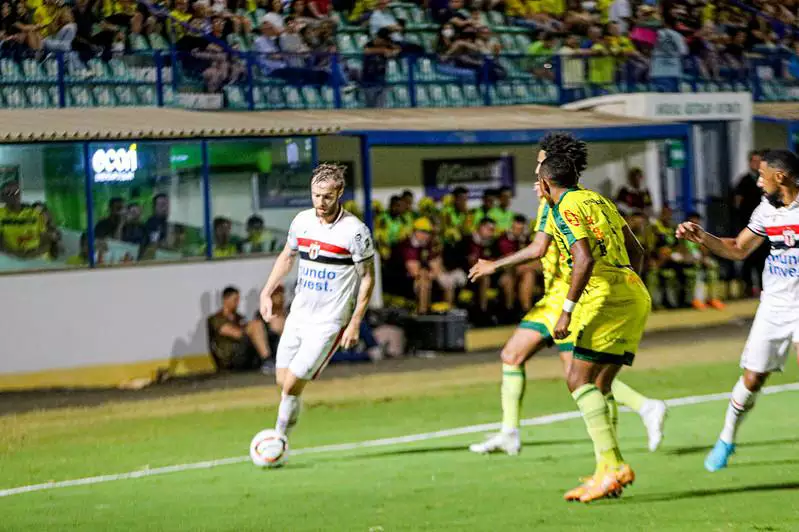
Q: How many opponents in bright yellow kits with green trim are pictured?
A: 2